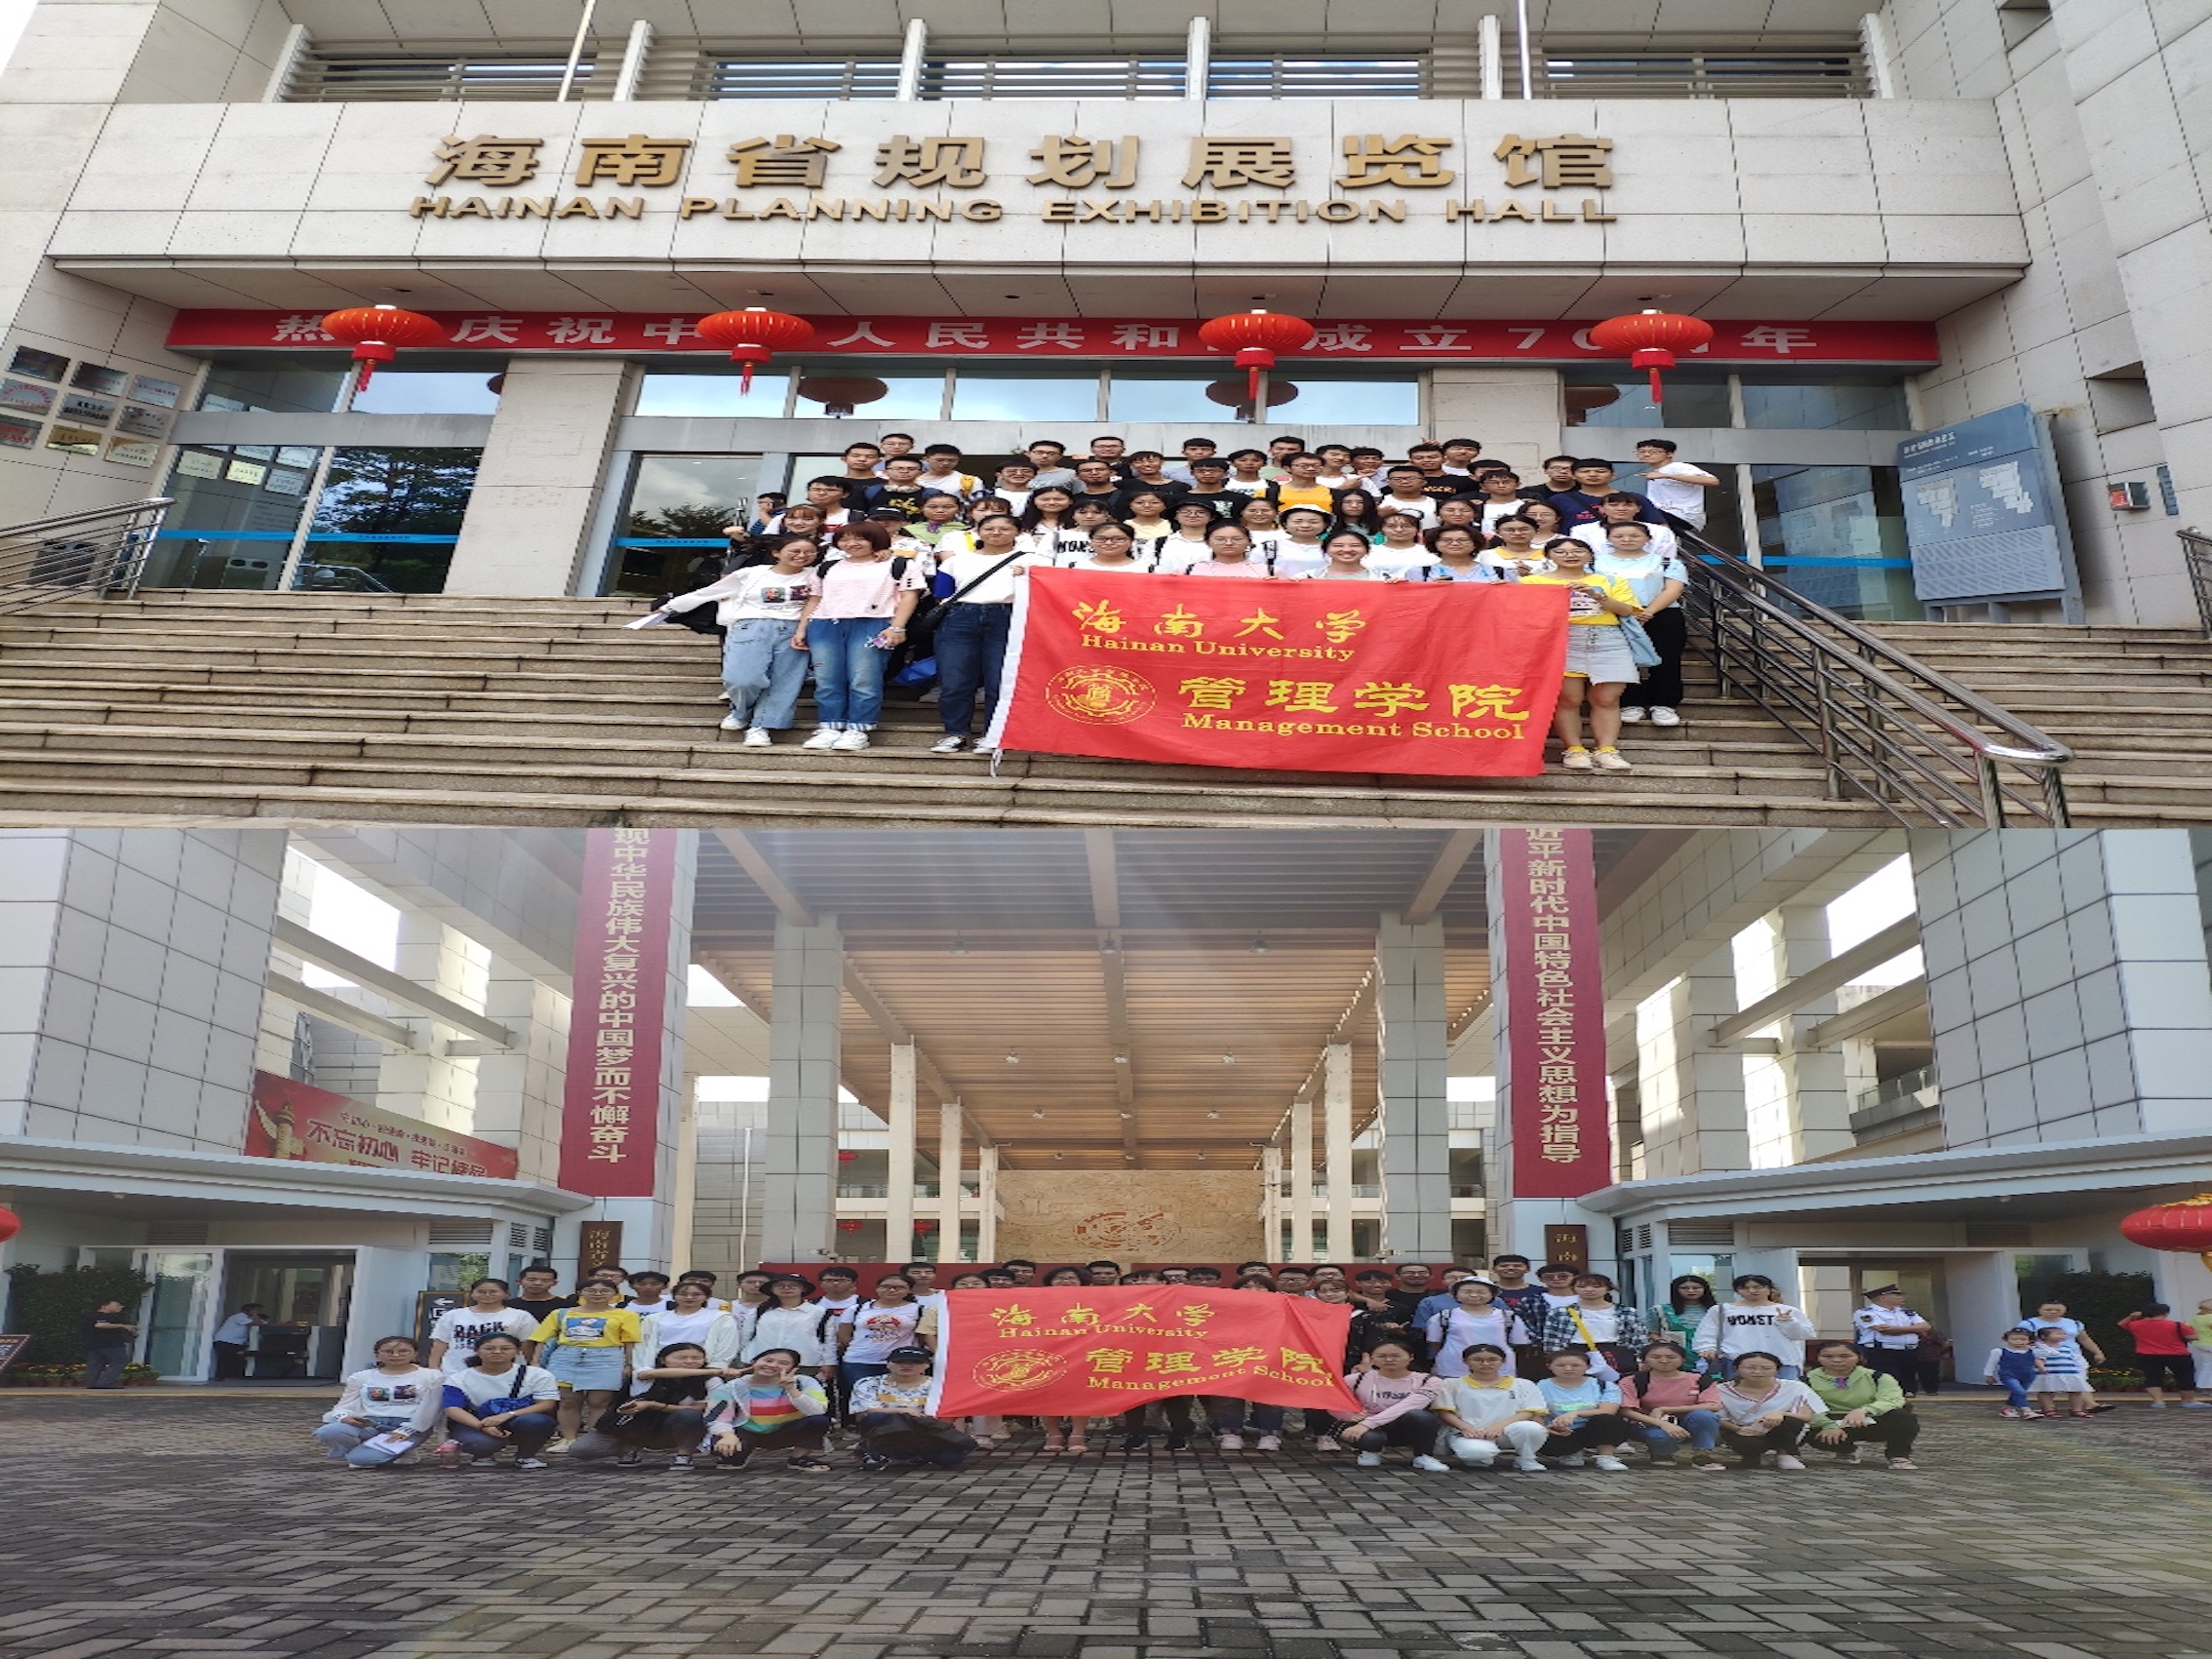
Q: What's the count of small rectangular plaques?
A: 9